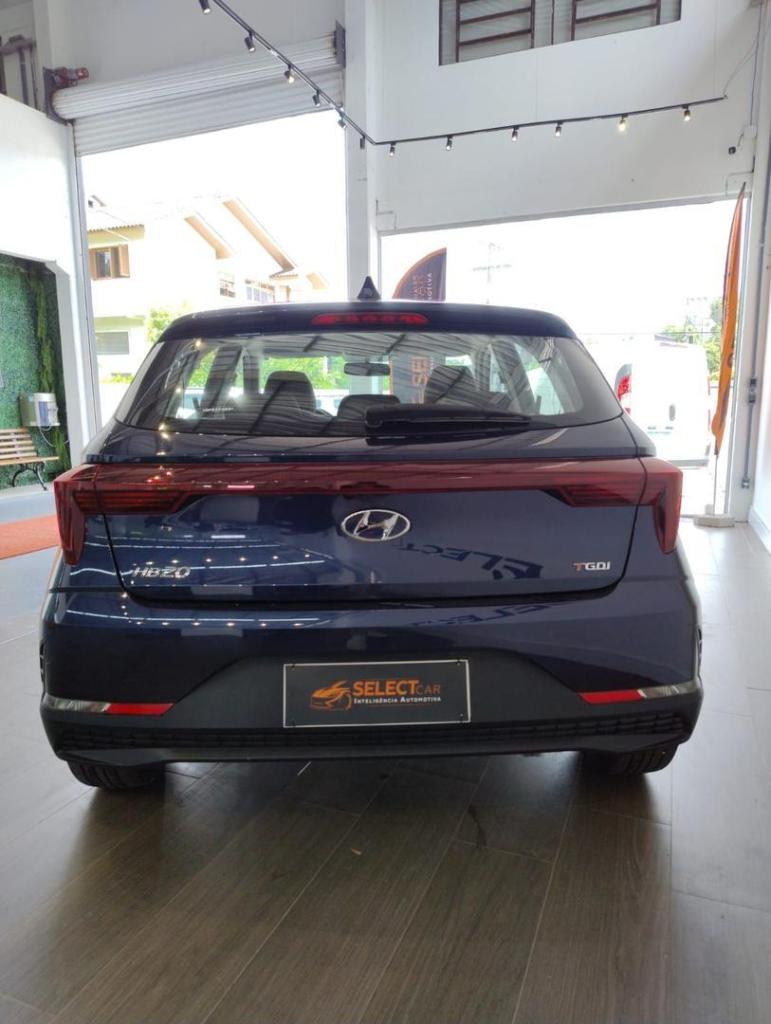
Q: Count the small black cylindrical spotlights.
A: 12